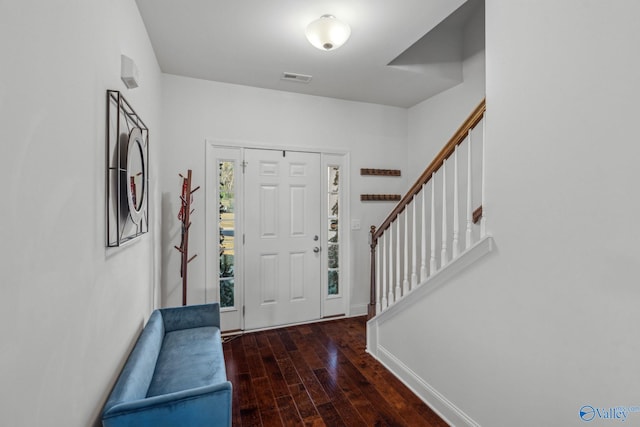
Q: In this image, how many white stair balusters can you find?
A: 12